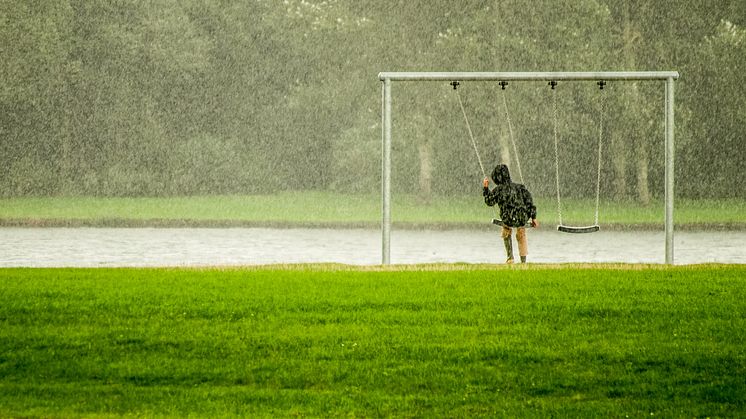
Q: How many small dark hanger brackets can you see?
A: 4